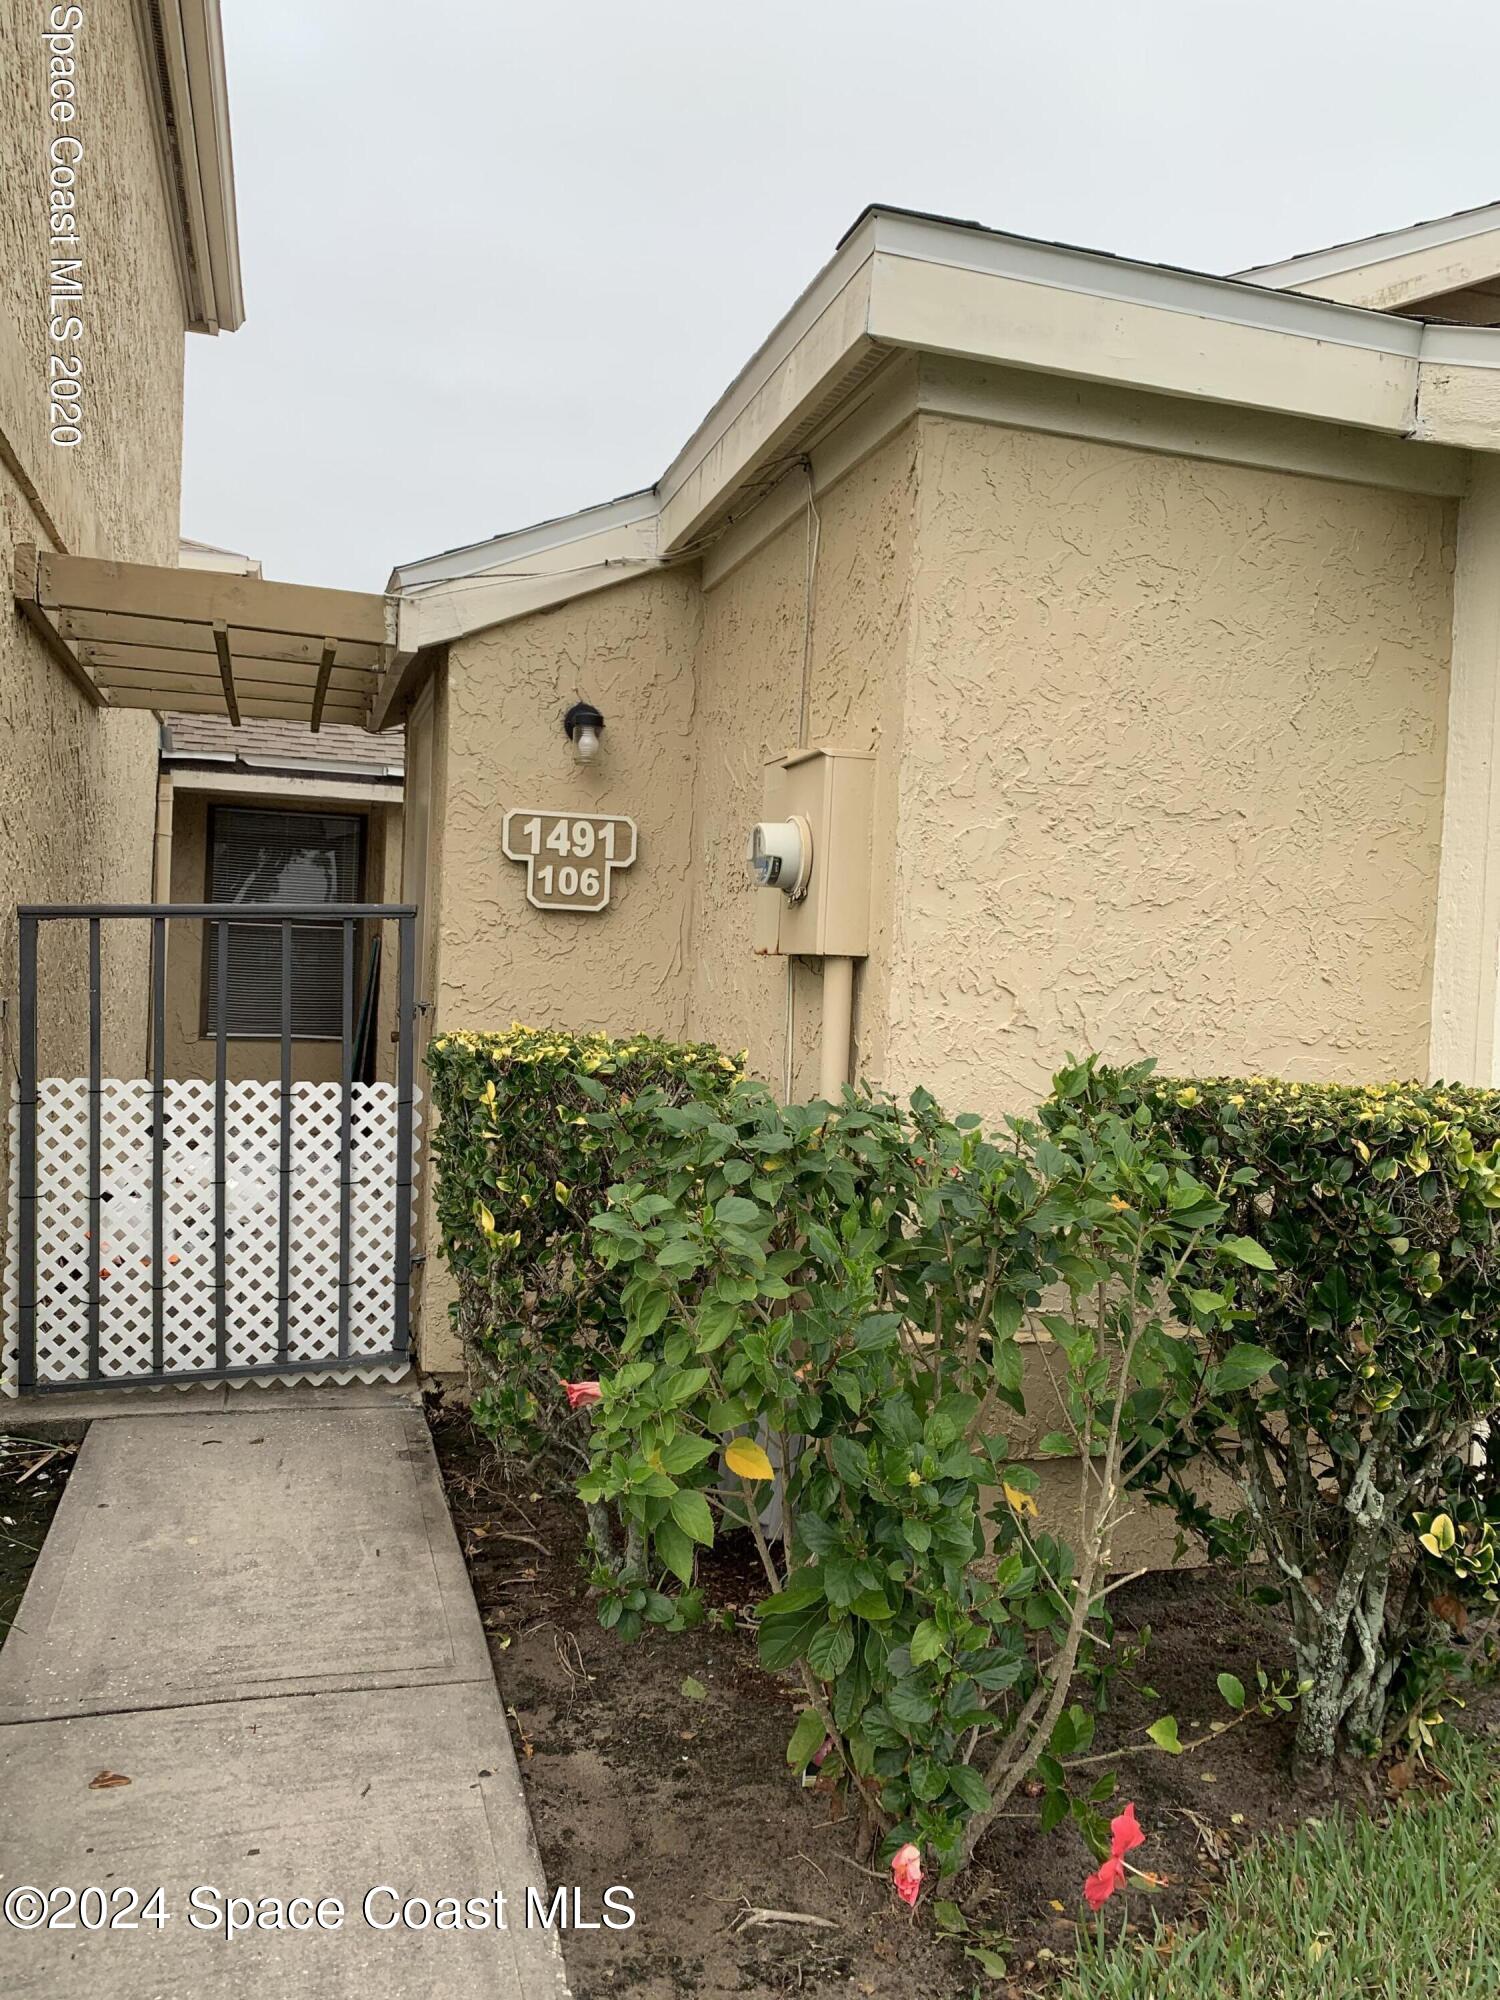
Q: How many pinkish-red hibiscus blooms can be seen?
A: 3